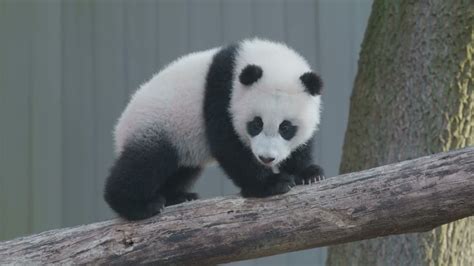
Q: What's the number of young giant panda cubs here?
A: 1